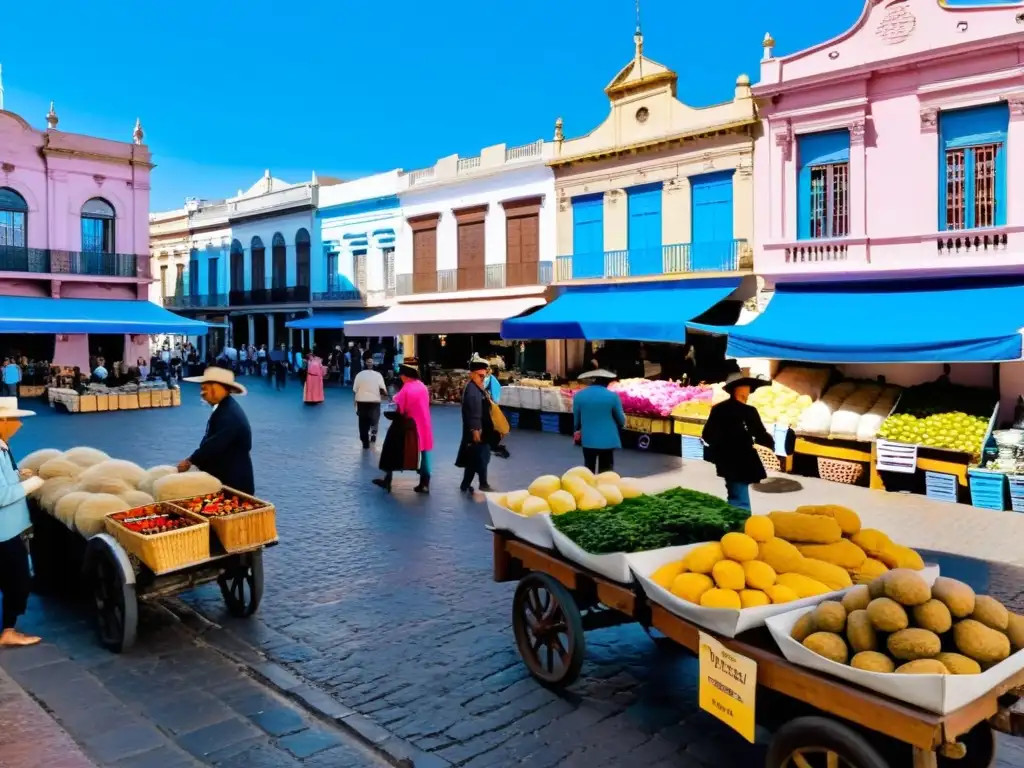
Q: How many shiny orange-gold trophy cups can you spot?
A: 0